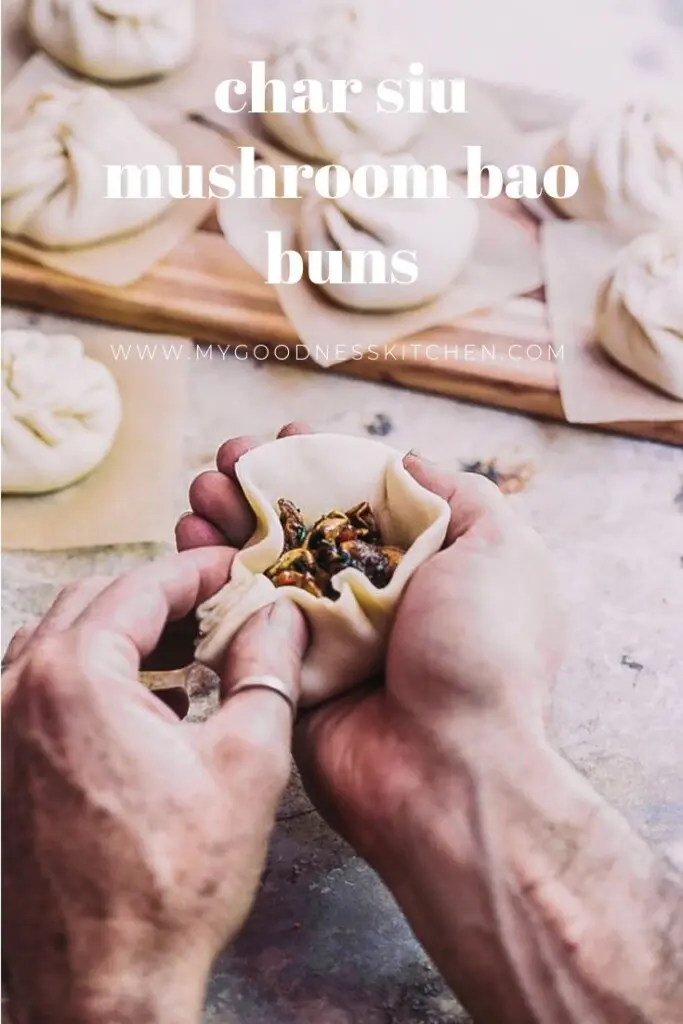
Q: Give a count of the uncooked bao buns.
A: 8